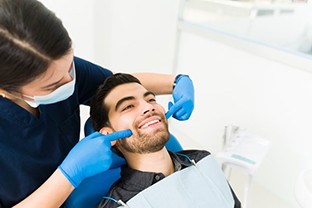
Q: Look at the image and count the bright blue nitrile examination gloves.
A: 2